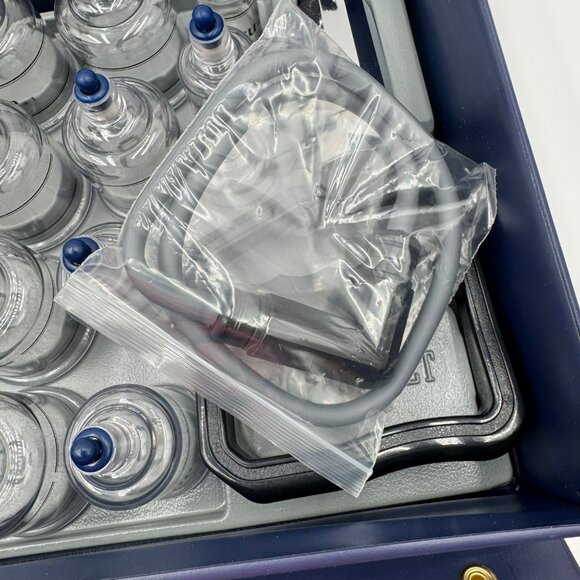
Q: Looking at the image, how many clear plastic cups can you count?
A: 10